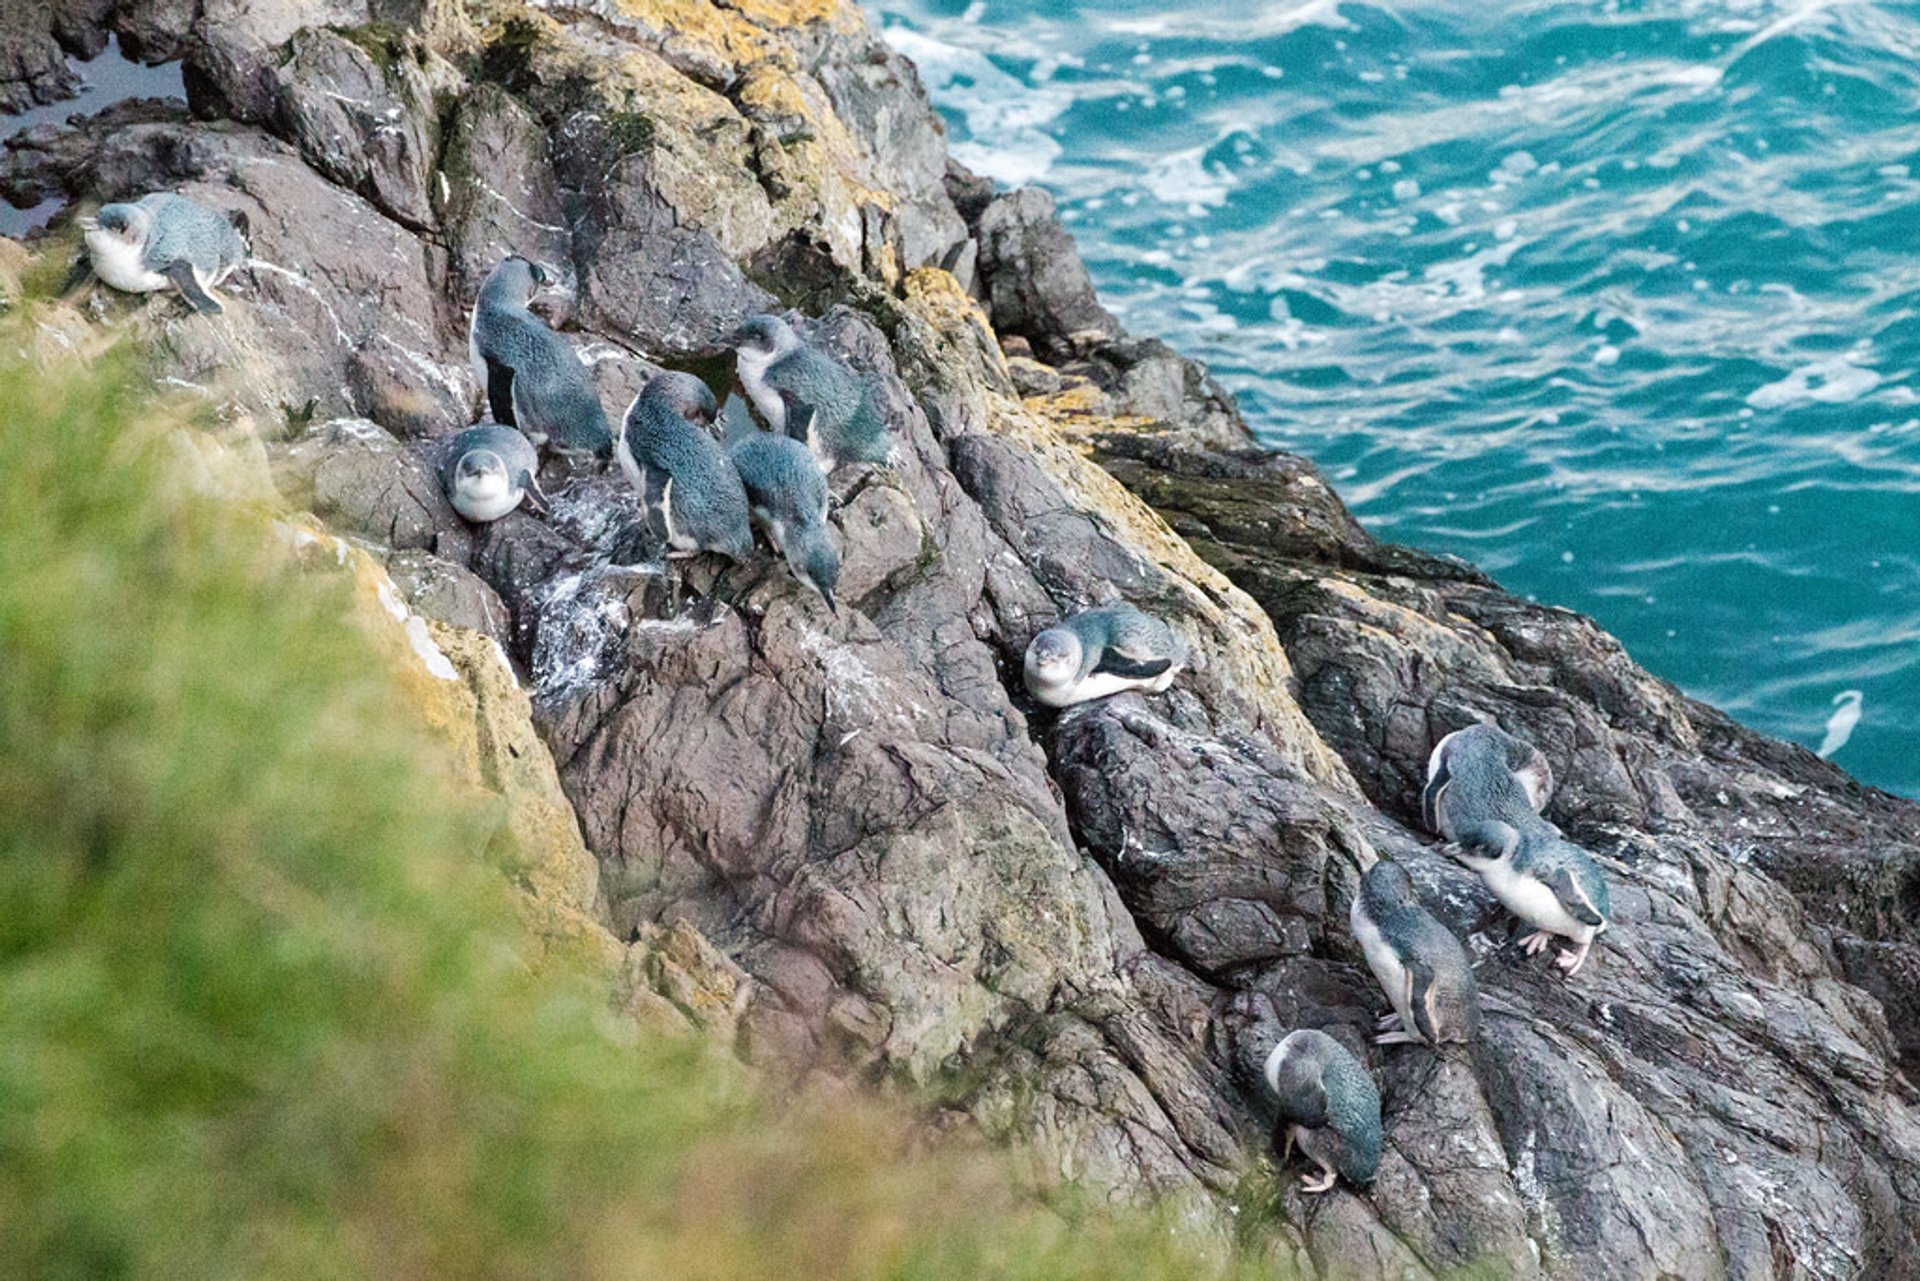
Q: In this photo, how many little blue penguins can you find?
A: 11